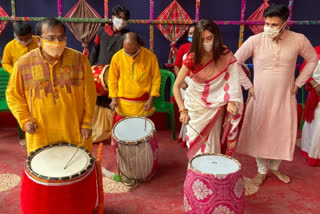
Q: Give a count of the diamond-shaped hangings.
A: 4